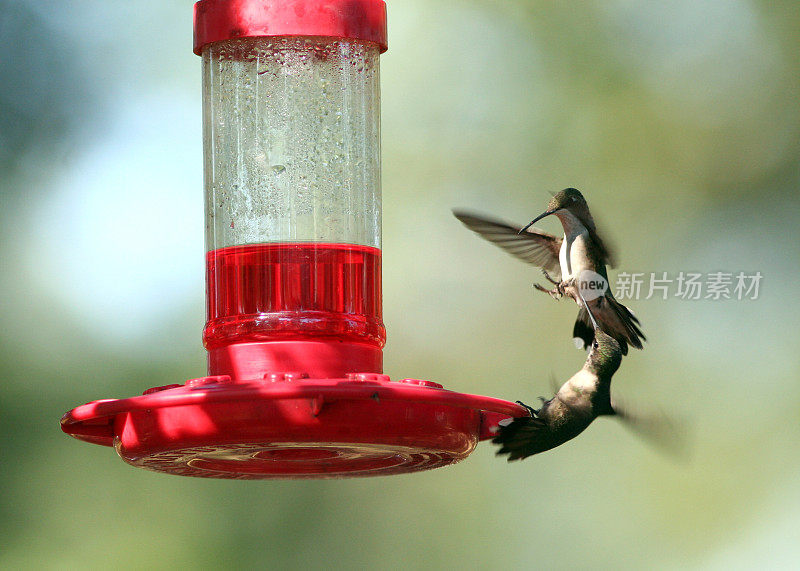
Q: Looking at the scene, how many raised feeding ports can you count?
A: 5